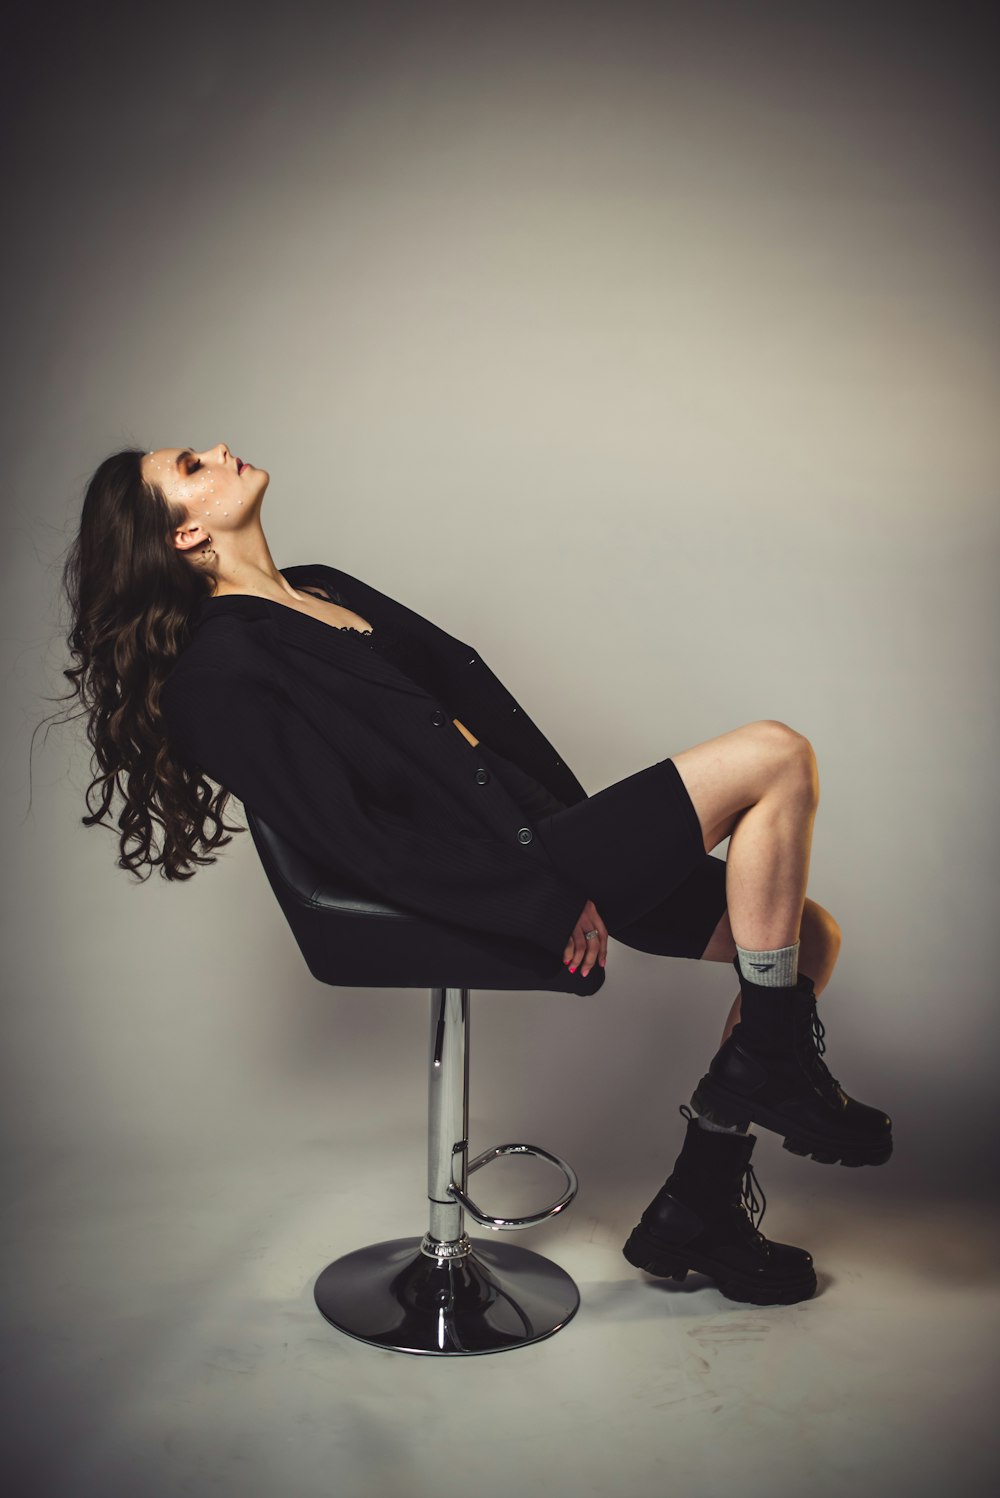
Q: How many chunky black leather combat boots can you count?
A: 2